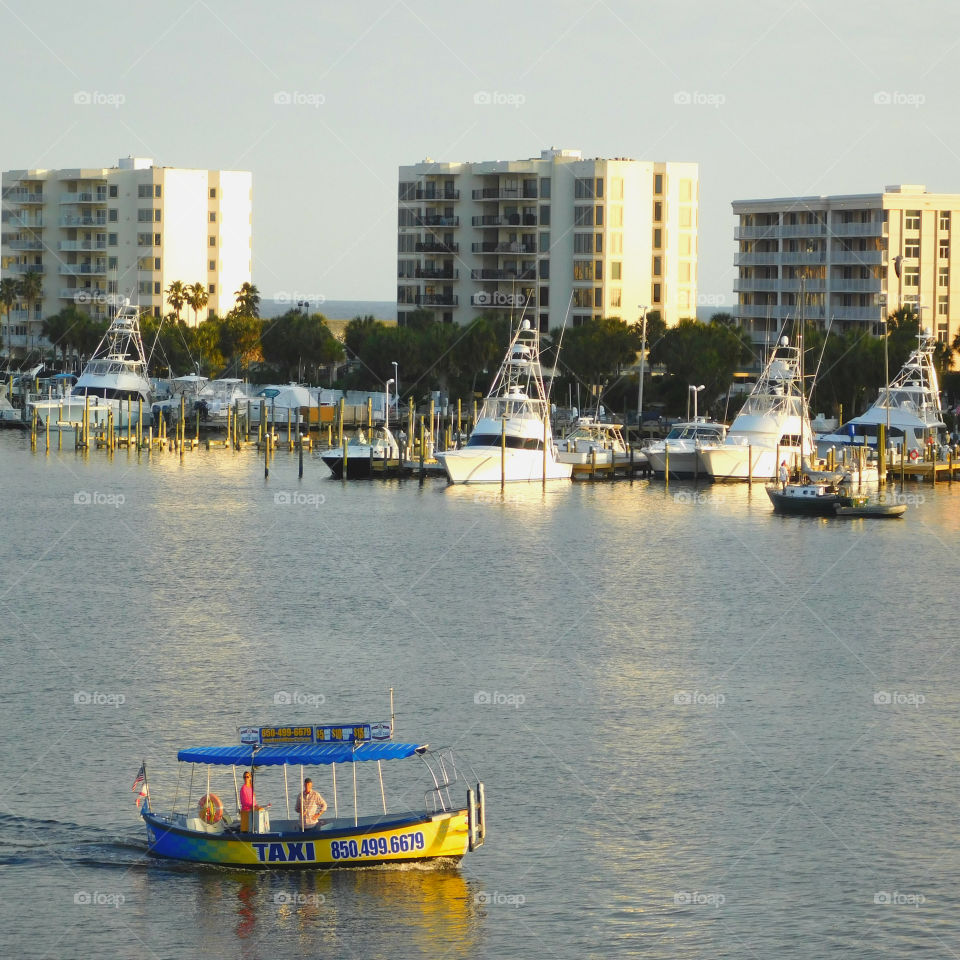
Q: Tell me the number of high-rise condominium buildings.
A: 3